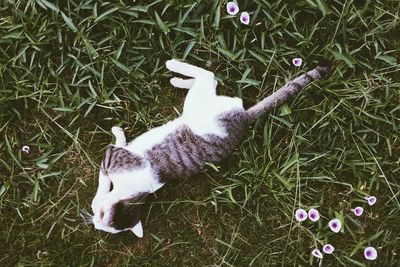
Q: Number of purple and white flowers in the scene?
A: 12